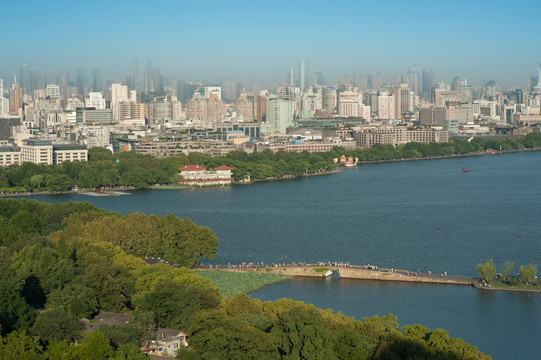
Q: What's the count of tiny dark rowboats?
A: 2